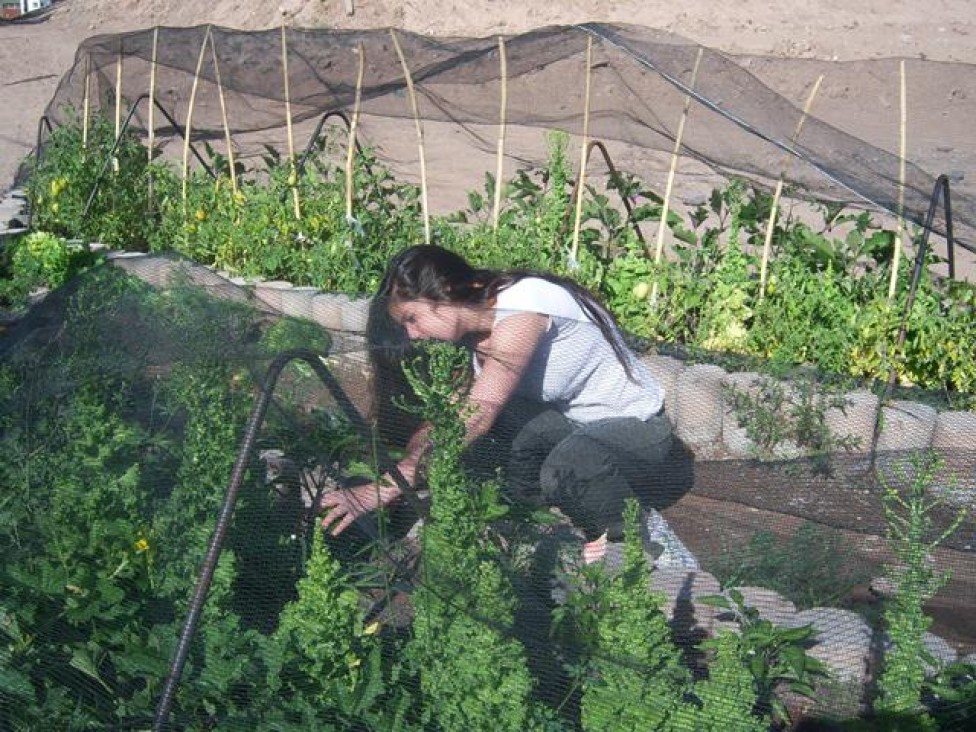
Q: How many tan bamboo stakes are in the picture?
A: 13